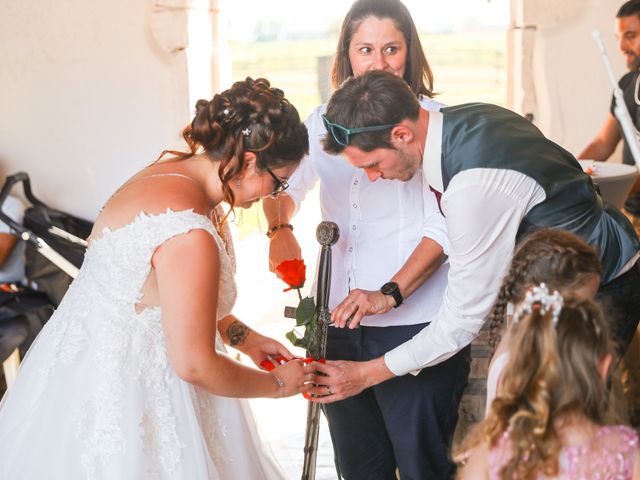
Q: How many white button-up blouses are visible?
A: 1